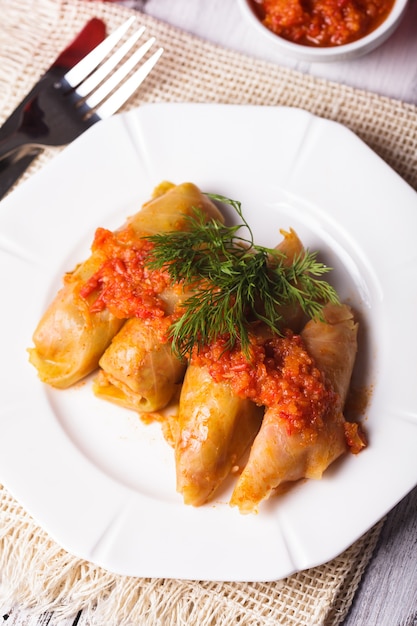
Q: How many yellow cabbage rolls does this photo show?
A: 4